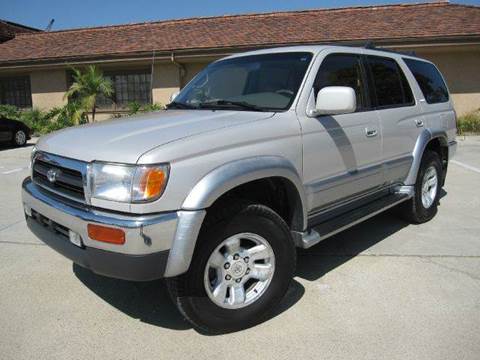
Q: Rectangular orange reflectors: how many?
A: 1